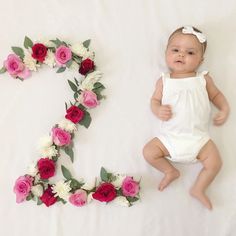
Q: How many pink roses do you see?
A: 7